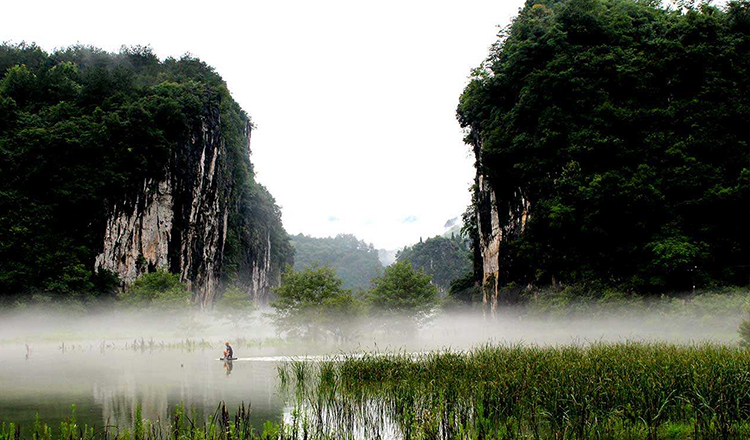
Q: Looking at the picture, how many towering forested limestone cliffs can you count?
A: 2